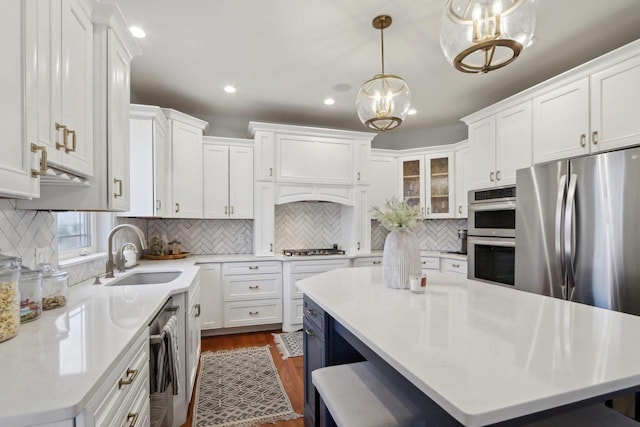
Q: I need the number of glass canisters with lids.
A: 3